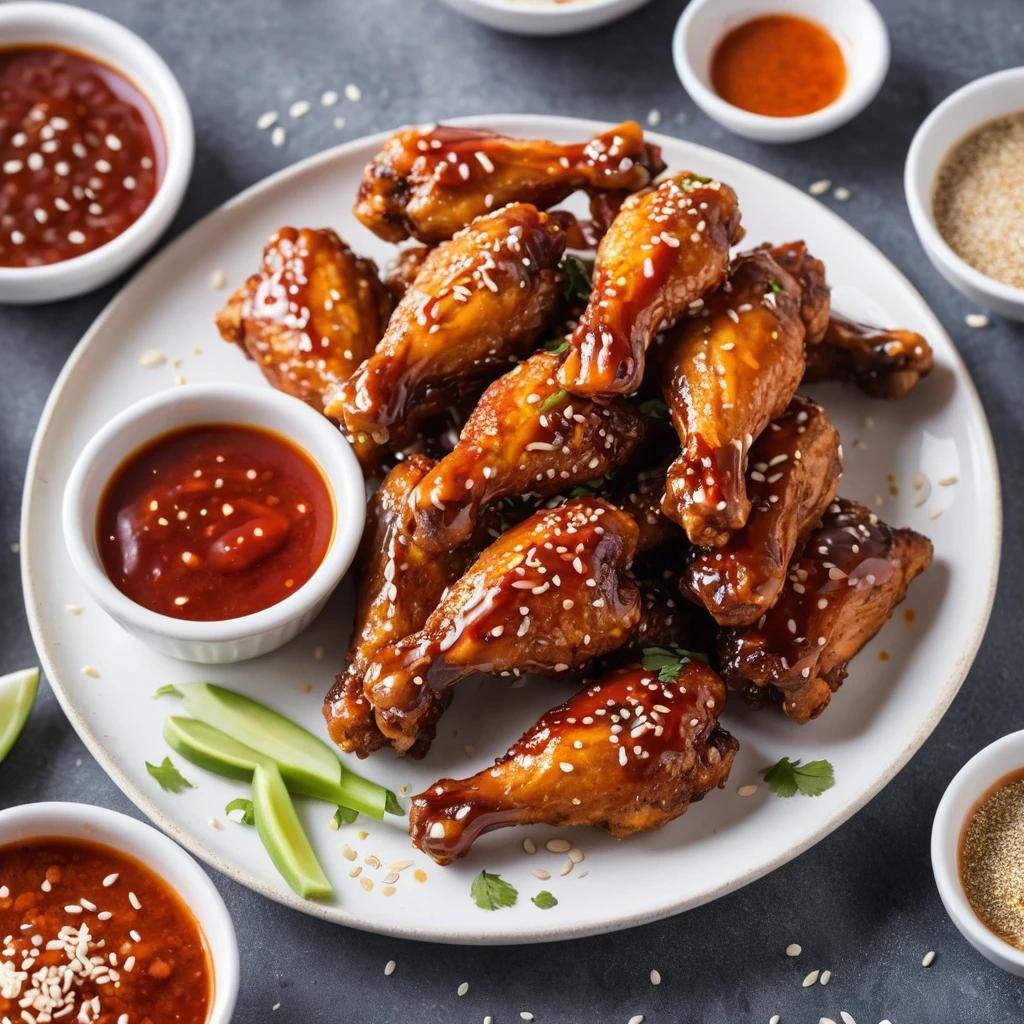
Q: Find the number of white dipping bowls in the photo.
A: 7